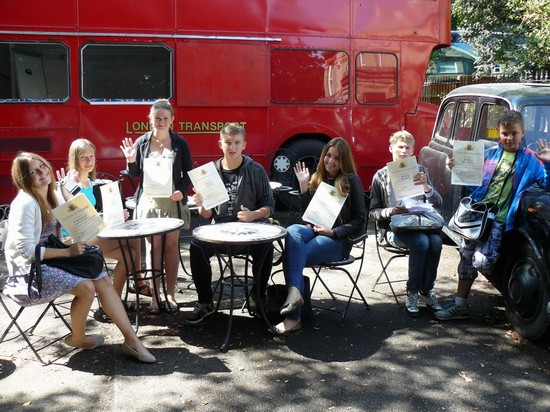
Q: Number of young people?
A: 7